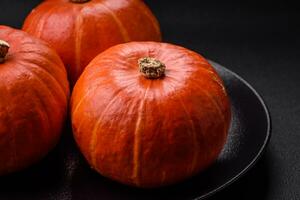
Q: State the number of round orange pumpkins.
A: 3